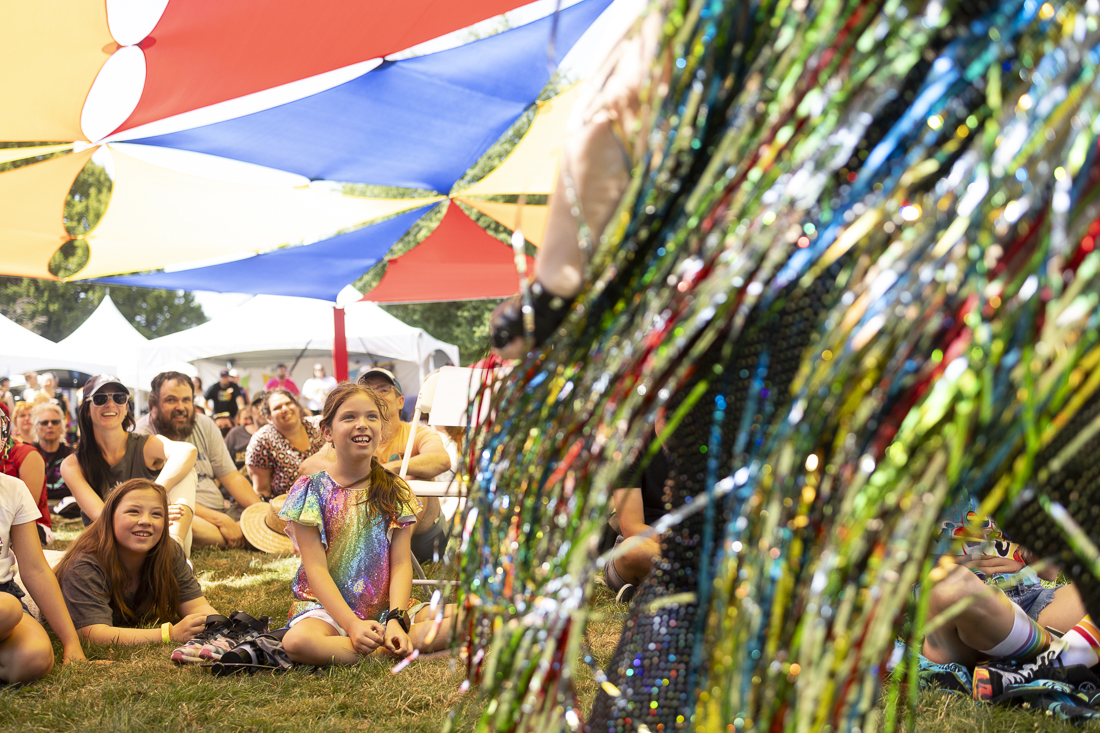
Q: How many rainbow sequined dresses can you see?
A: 1